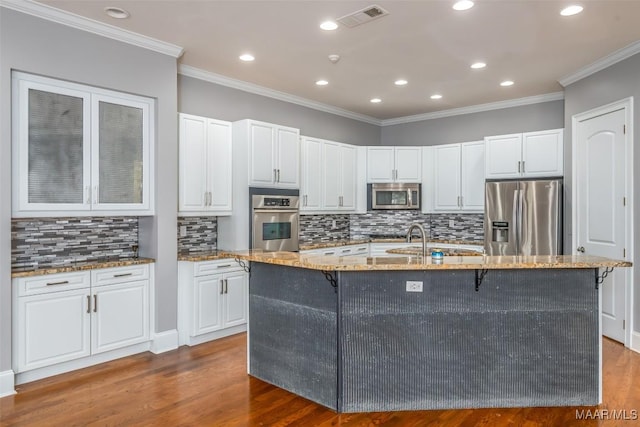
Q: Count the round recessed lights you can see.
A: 11